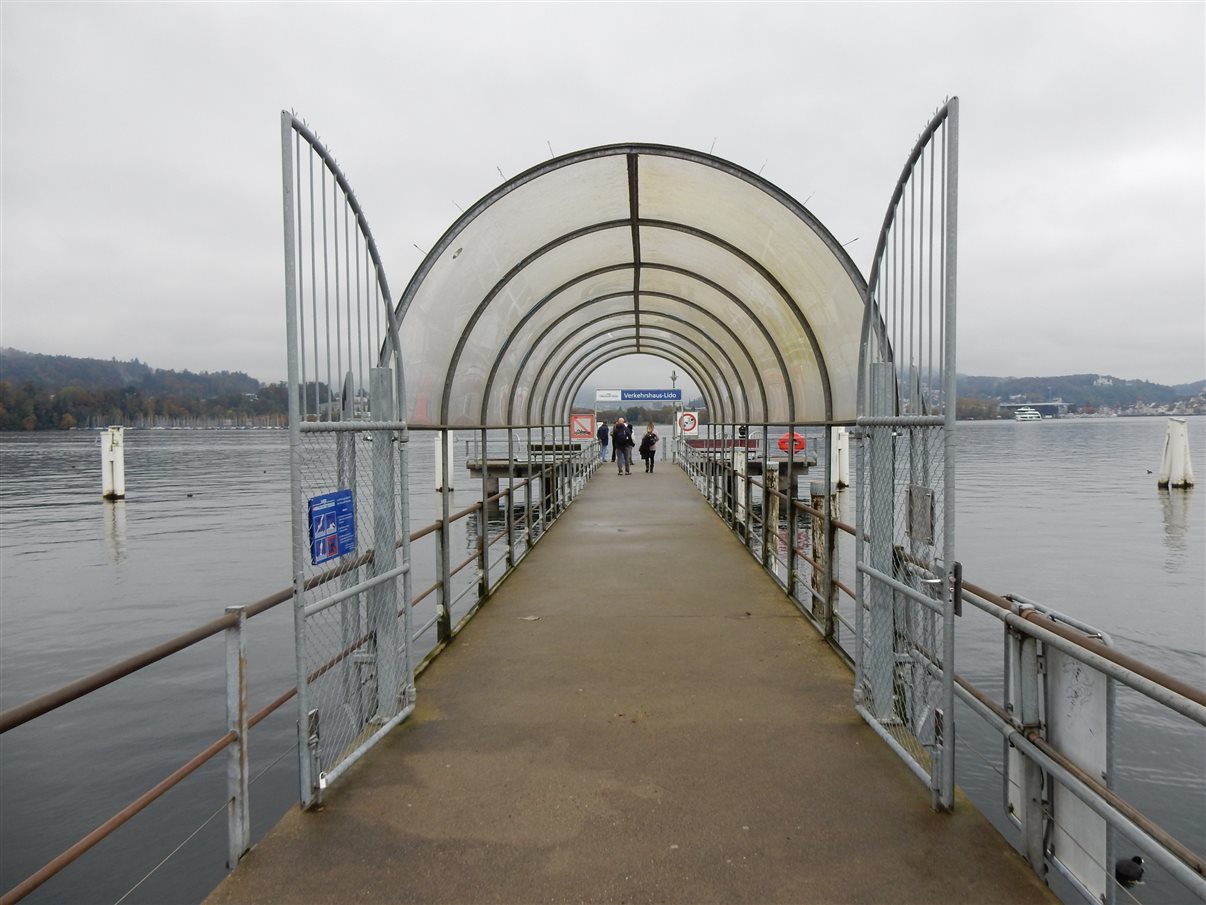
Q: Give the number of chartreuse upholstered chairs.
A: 0